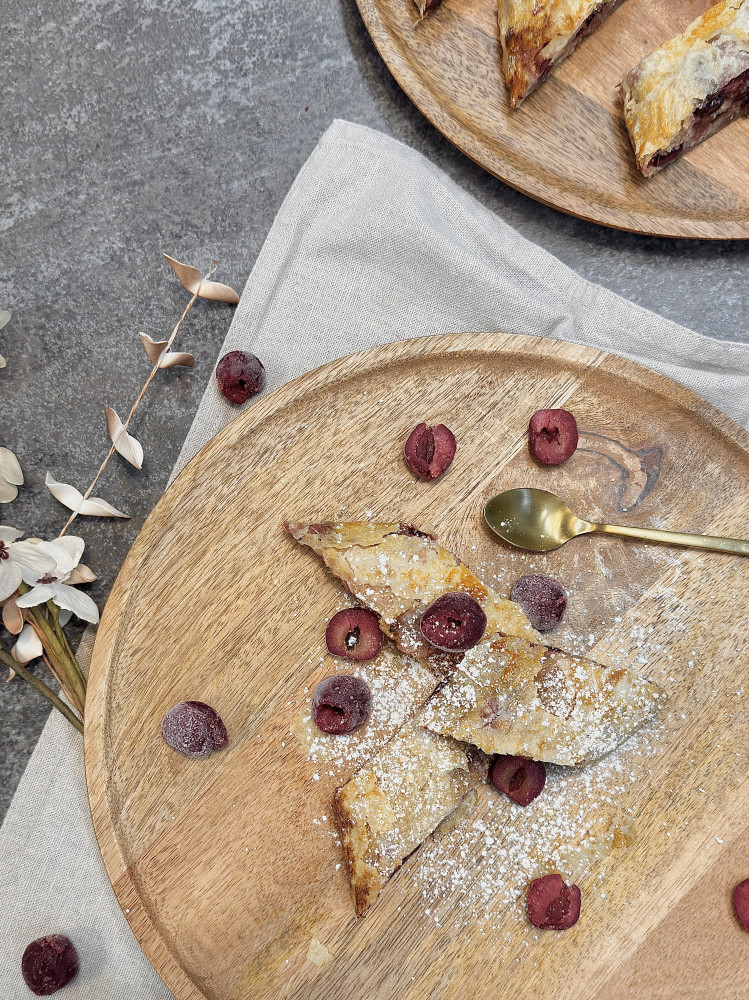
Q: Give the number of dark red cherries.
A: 12